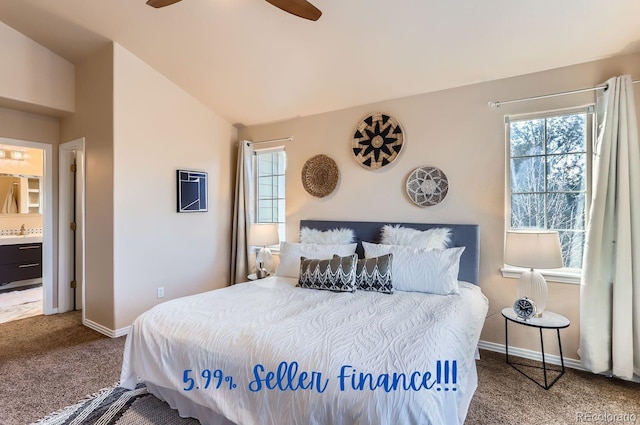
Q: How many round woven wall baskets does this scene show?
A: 3